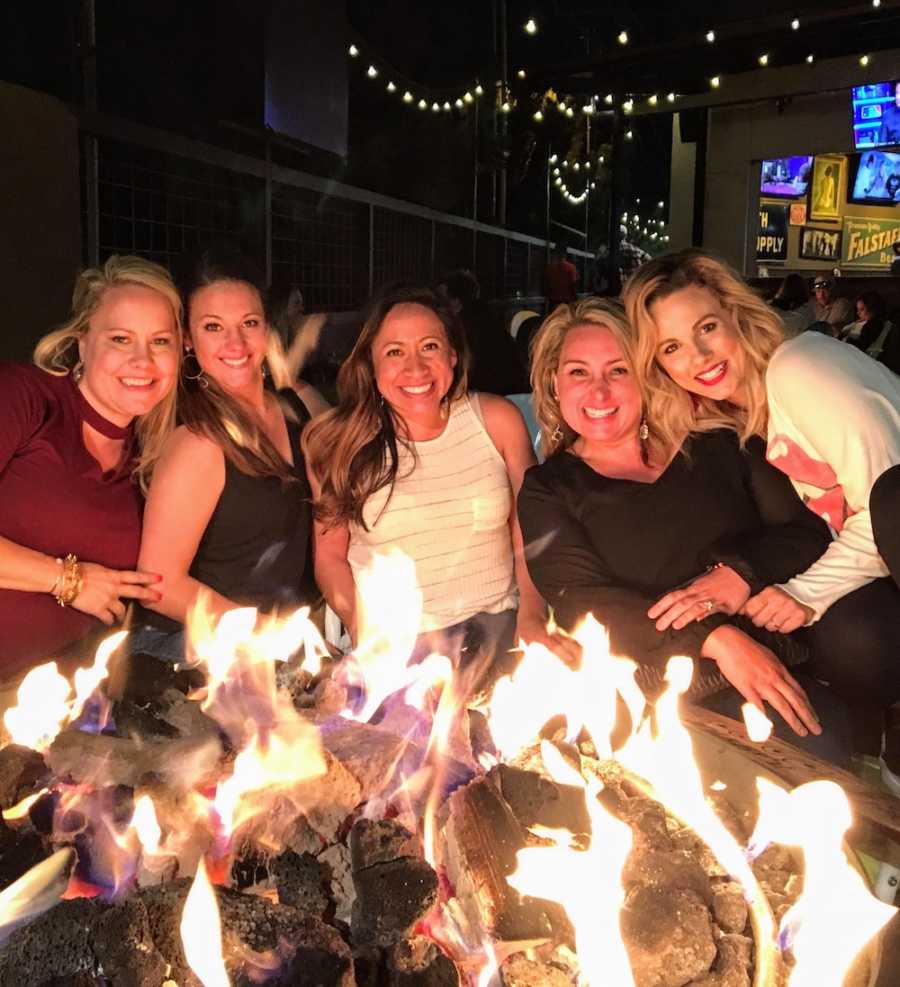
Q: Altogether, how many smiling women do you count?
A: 5